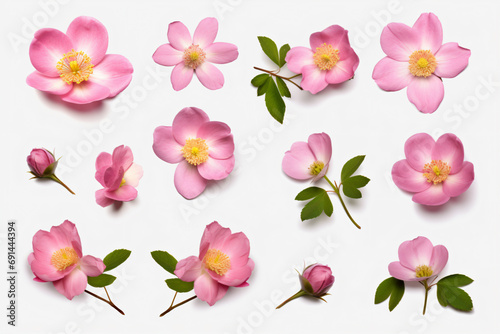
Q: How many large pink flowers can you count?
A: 11